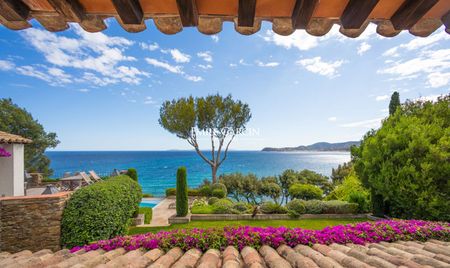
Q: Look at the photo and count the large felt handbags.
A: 0